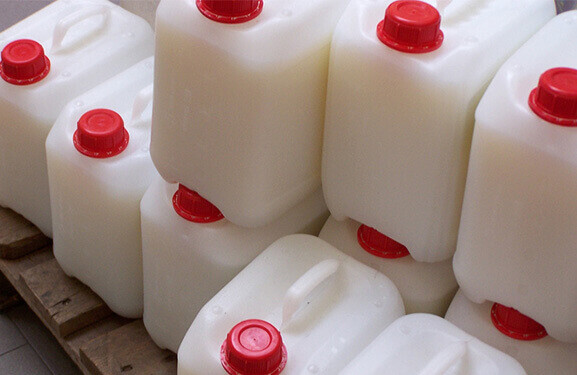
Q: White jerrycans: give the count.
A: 10